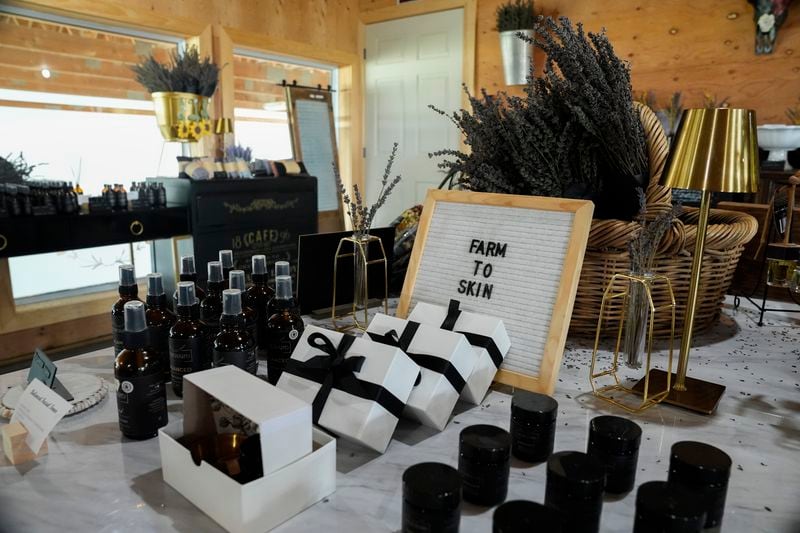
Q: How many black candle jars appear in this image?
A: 8